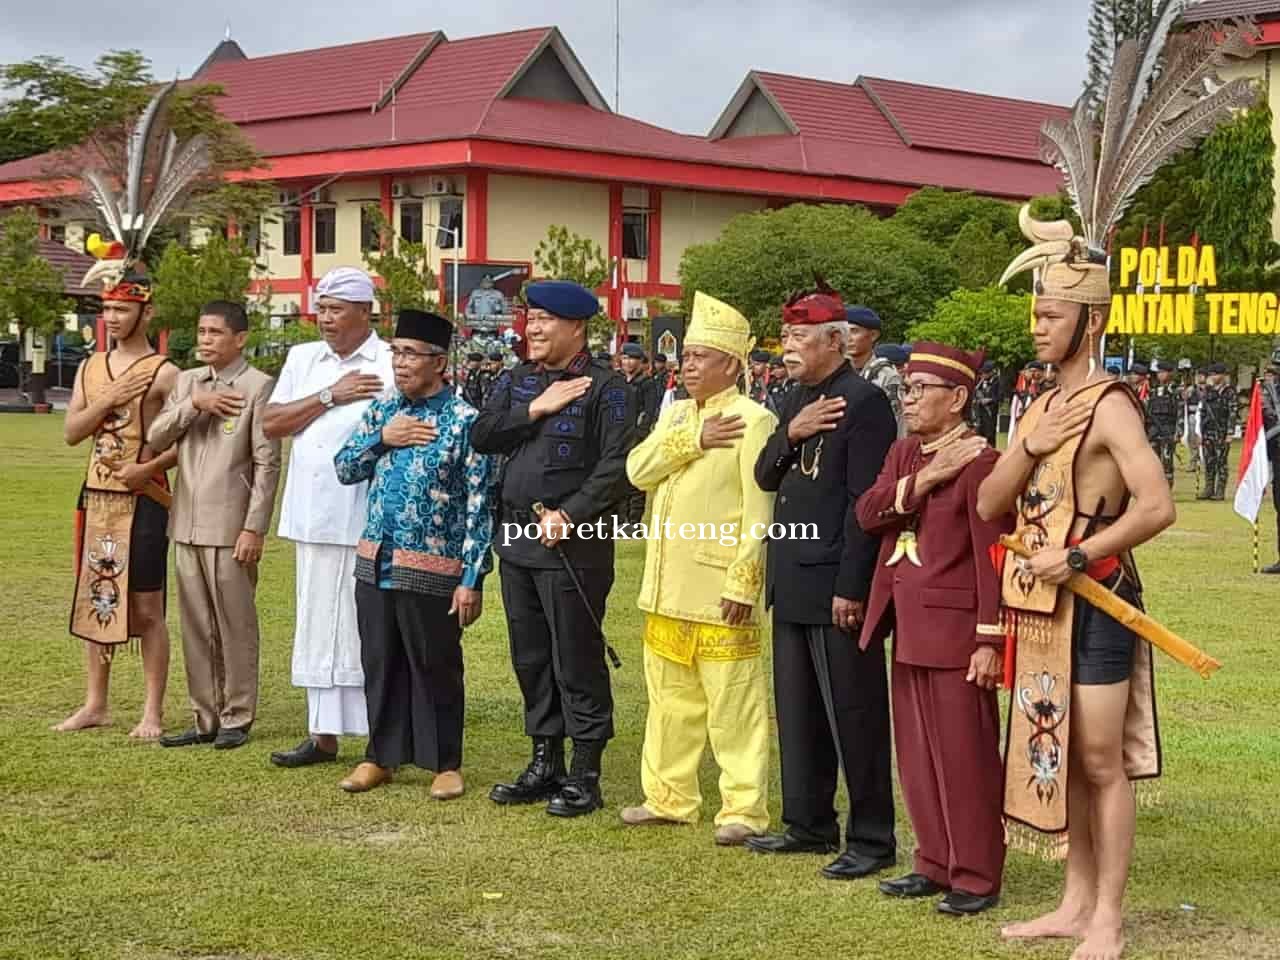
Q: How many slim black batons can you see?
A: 1